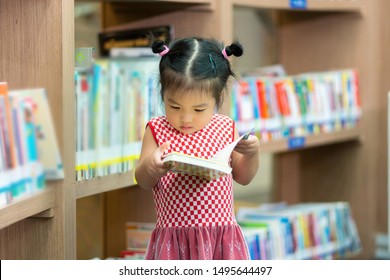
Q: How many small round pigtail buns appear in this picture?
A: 2